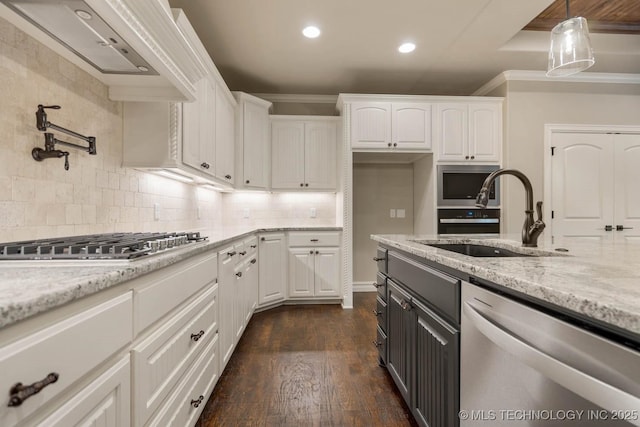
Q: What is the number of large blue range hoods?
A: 0